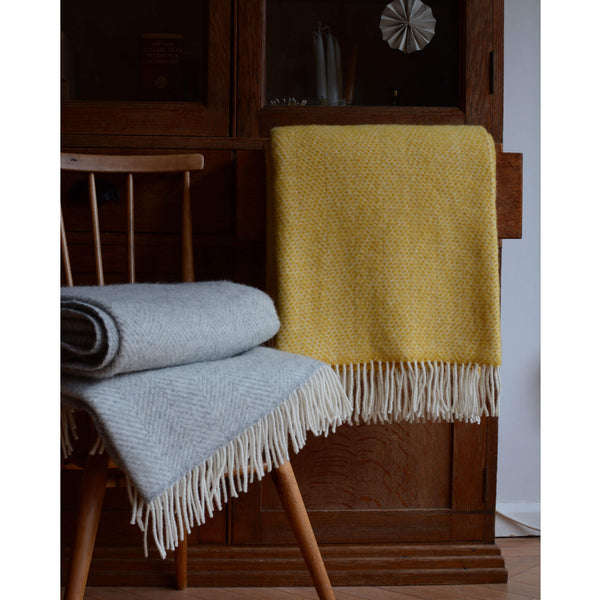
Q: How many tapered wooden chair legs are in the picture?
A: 3